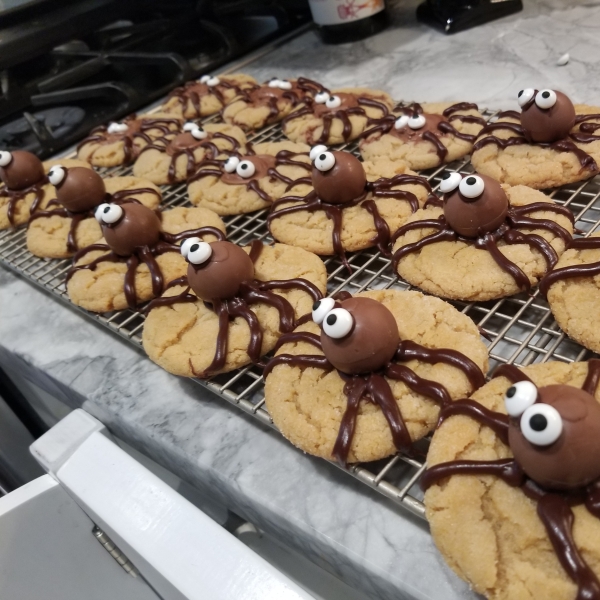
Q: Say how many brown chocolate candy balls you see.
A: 9